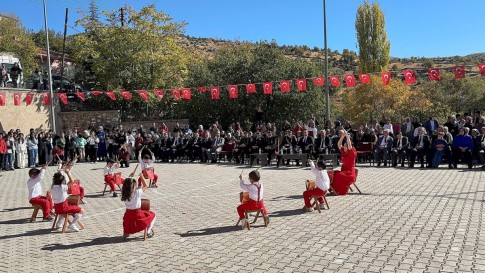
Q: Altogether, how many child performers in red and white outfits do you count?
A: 8